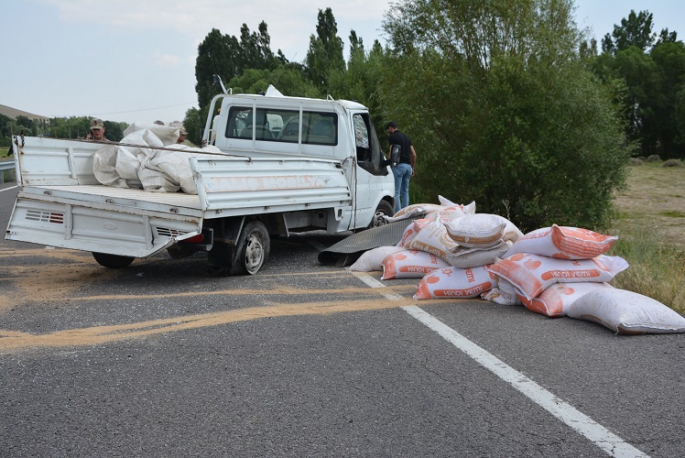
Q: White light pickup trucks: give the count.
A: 1